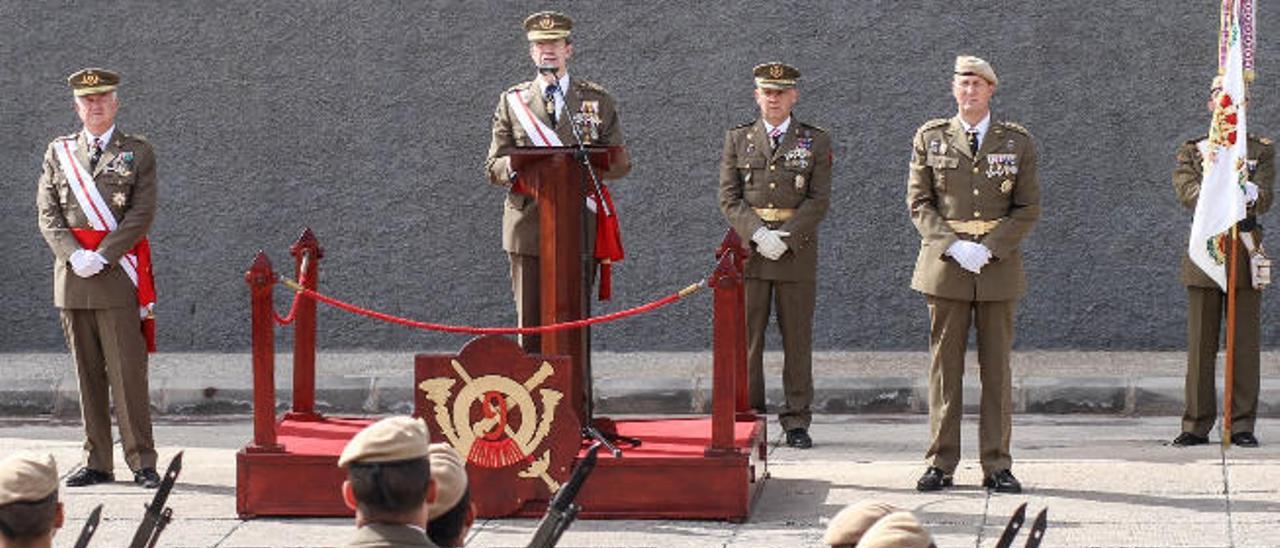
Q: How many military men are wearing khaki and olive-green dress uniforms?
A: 5